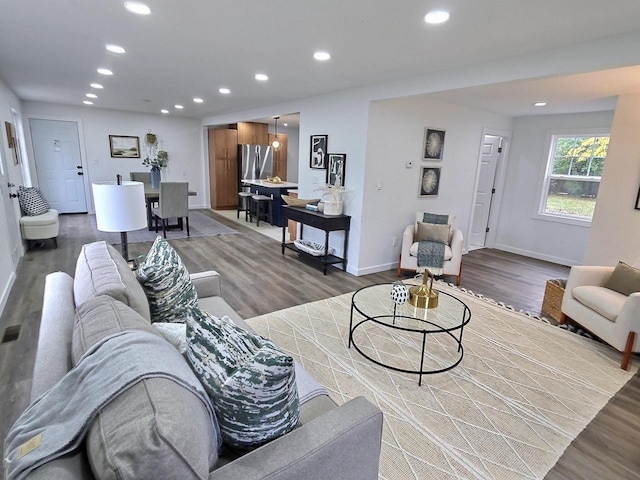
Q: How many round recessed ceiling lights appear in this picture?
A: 15